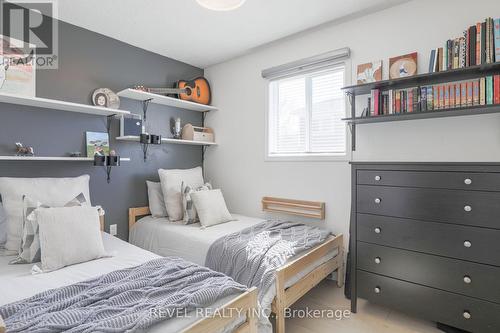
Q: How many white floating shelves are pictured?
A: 4